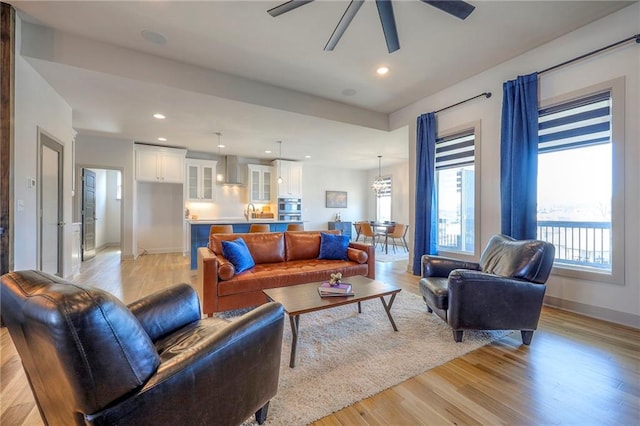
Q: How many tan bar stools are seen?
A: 3